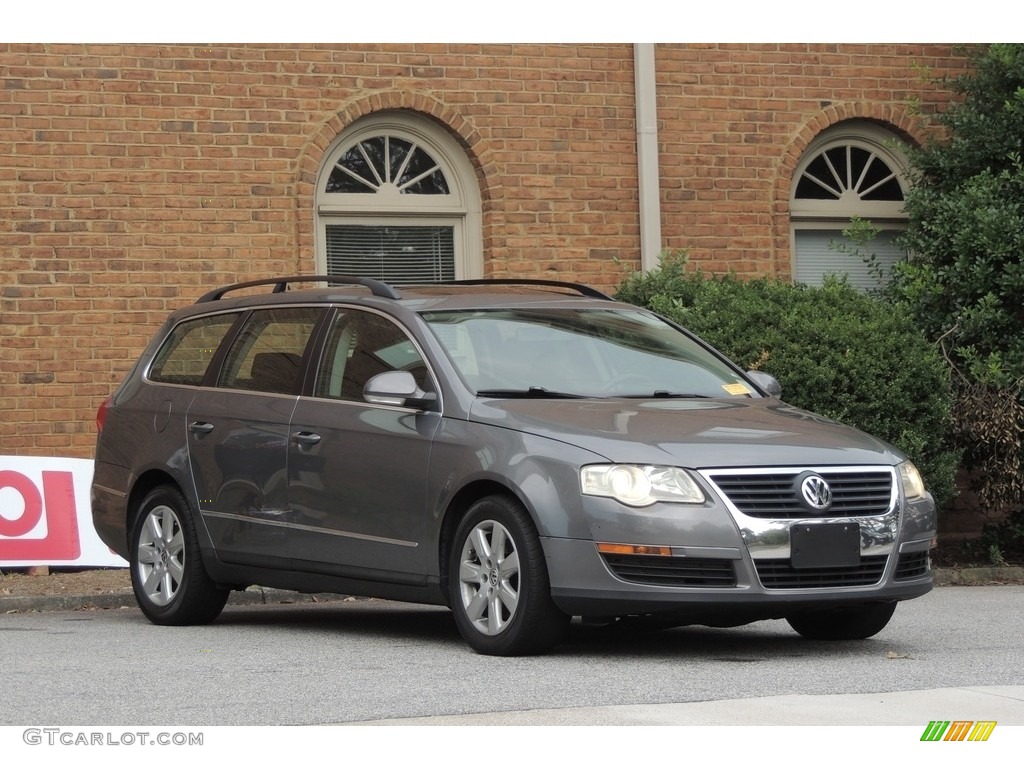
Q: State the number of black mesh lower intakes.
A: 3